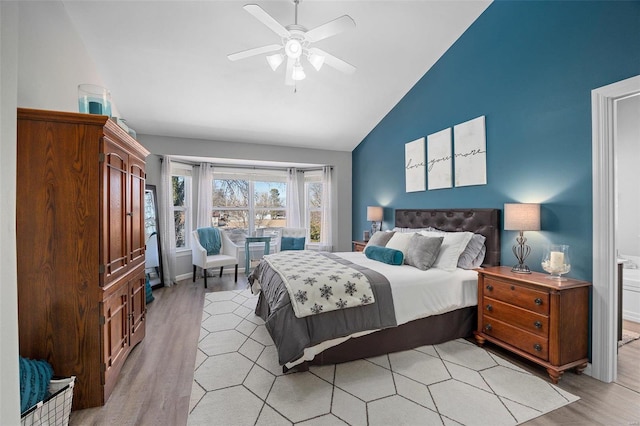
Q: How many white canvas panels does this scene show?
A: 3